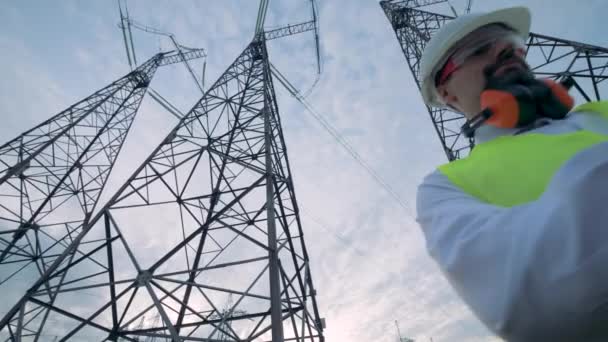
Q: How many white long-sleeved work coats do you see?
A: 1